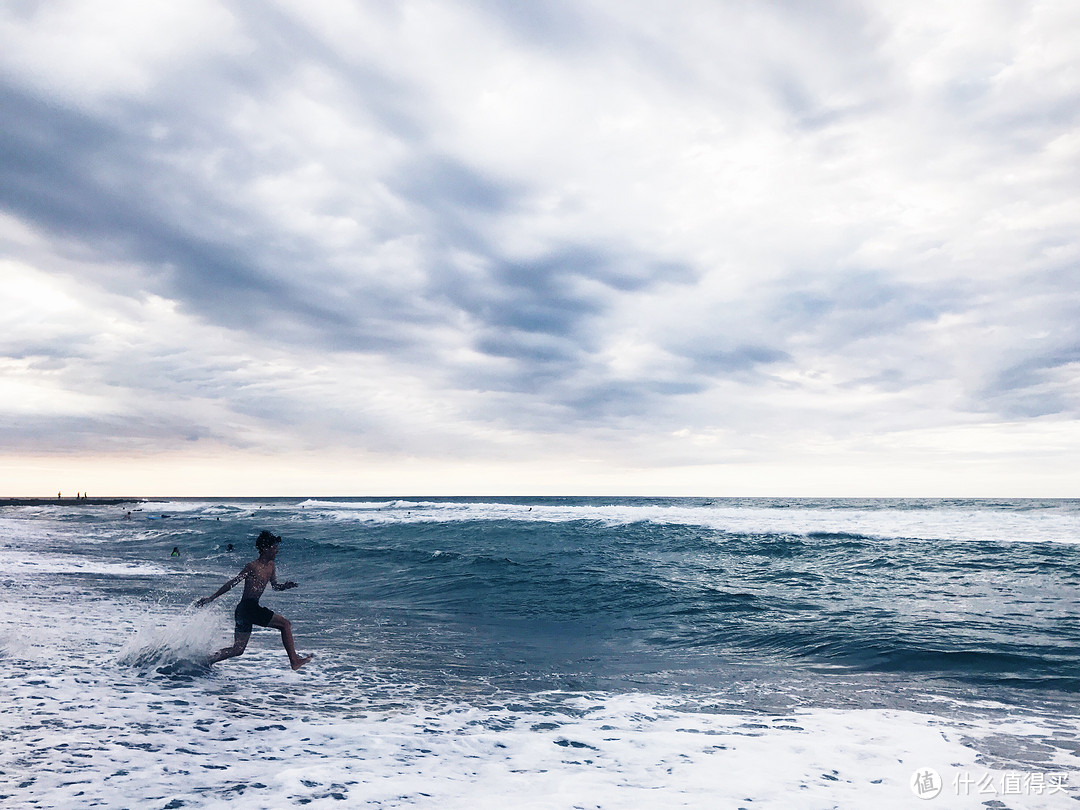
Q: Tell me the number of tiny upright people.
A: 3